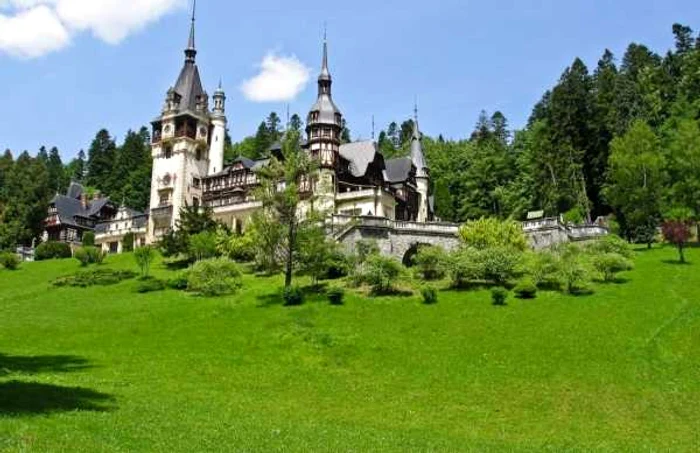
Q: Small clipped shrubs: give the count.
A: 5